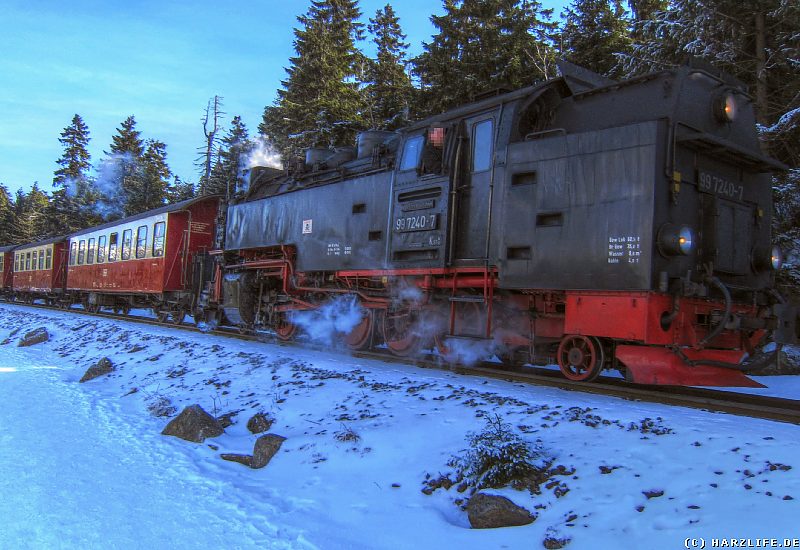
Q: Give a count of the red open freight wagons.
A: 0